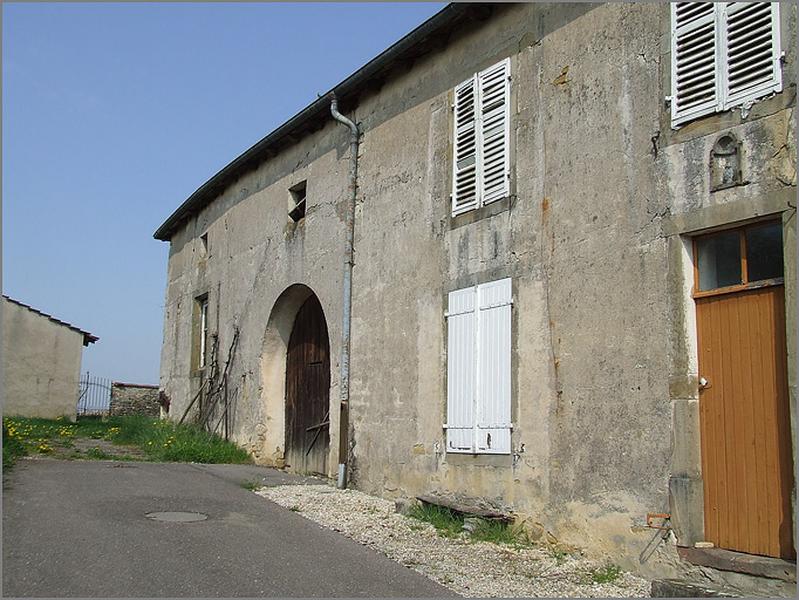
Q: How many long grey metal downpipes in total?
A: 1